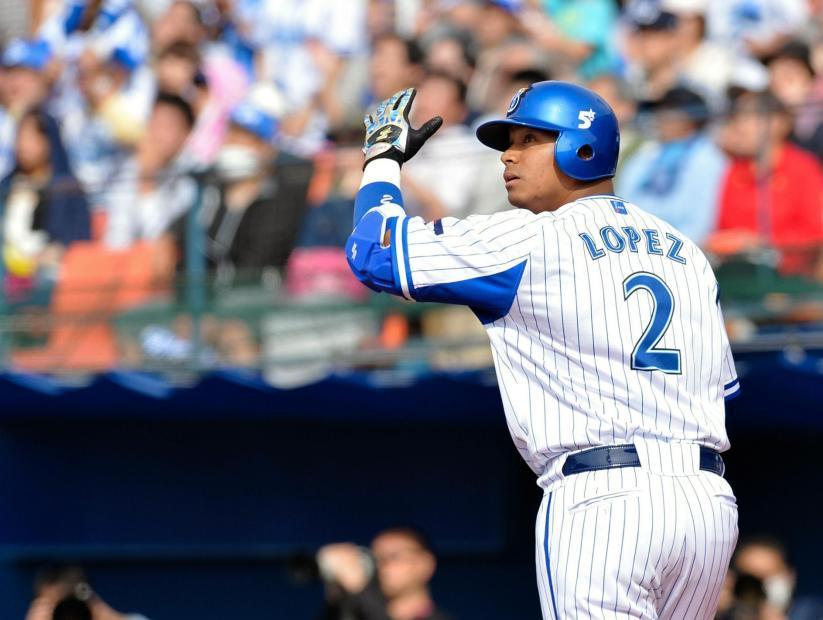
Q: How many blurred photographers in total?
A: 3